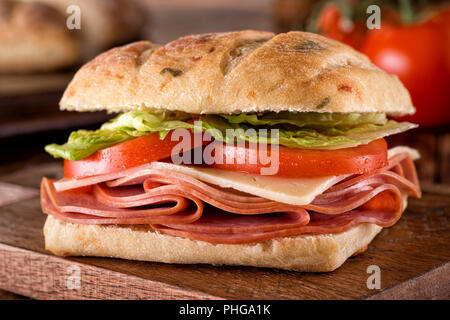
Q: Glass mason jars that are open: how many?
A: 0